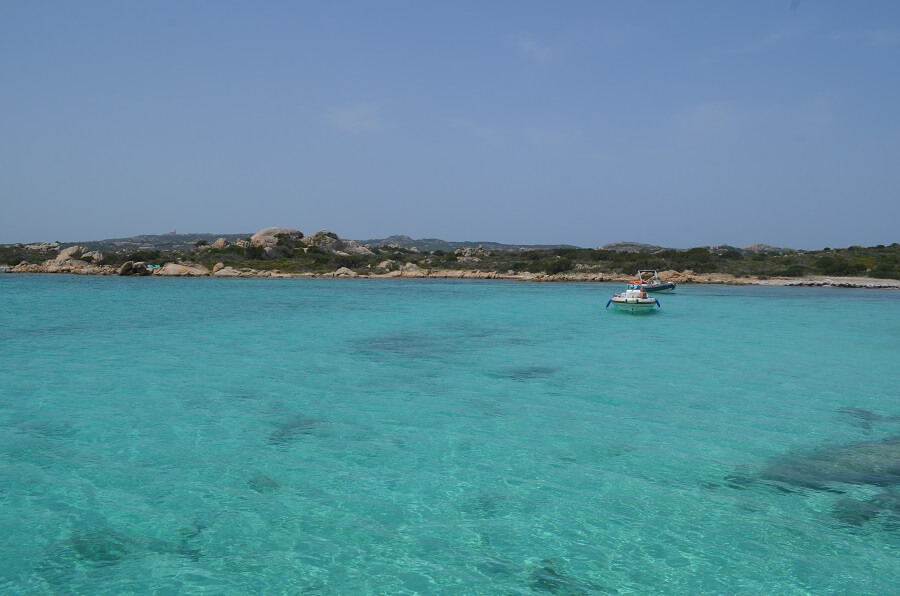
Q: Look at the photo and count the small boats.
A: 2